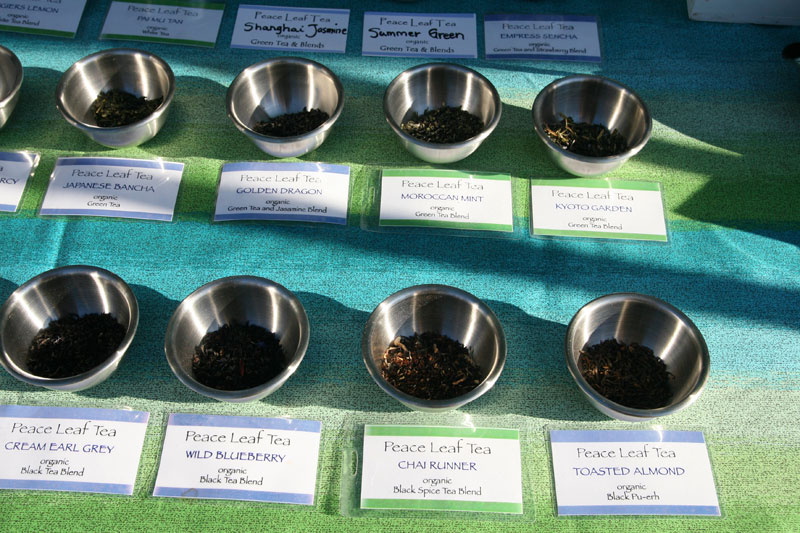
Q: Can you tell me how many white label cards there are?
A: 14